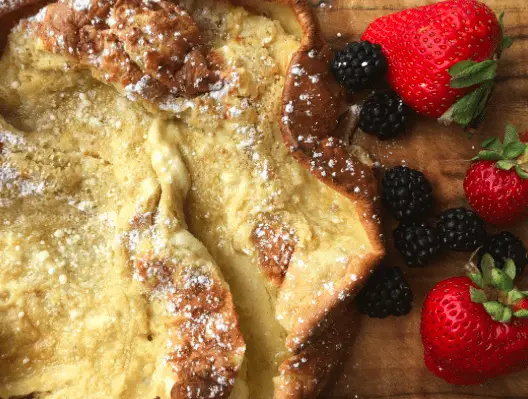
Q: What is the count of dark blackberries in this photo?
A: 7